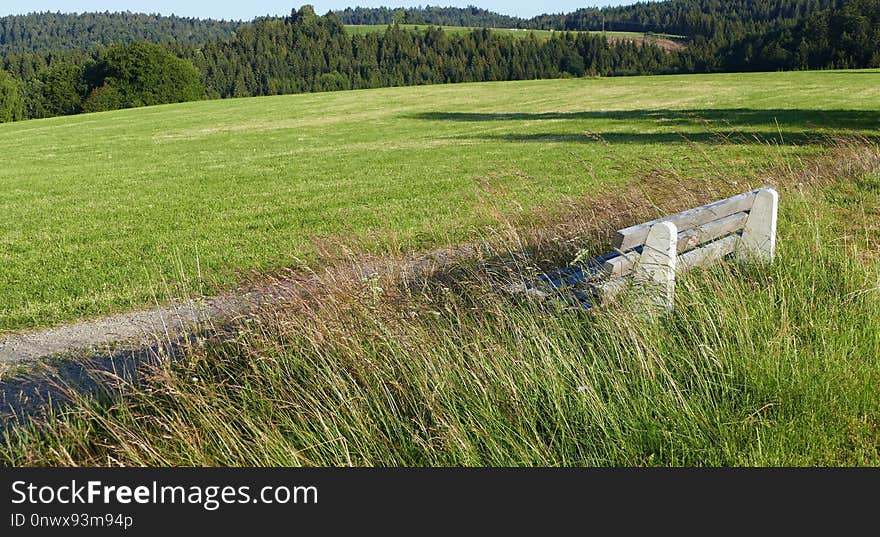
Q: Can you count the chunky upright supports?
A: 2